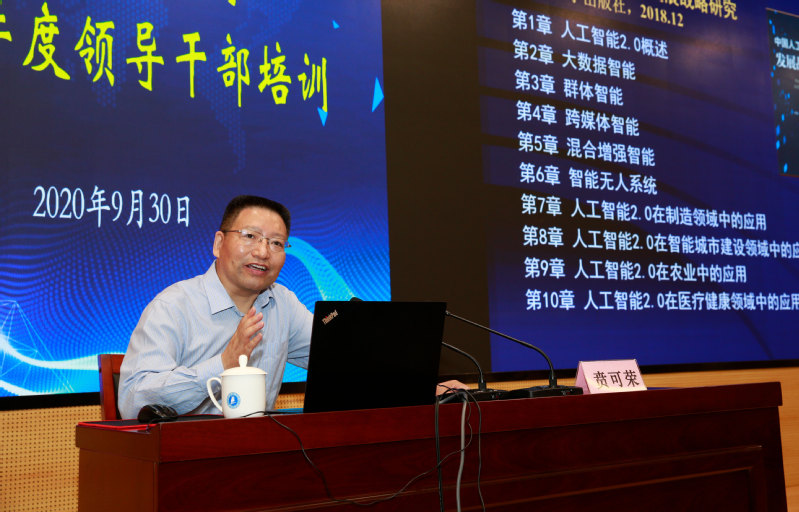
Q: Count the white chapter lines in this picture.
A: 10